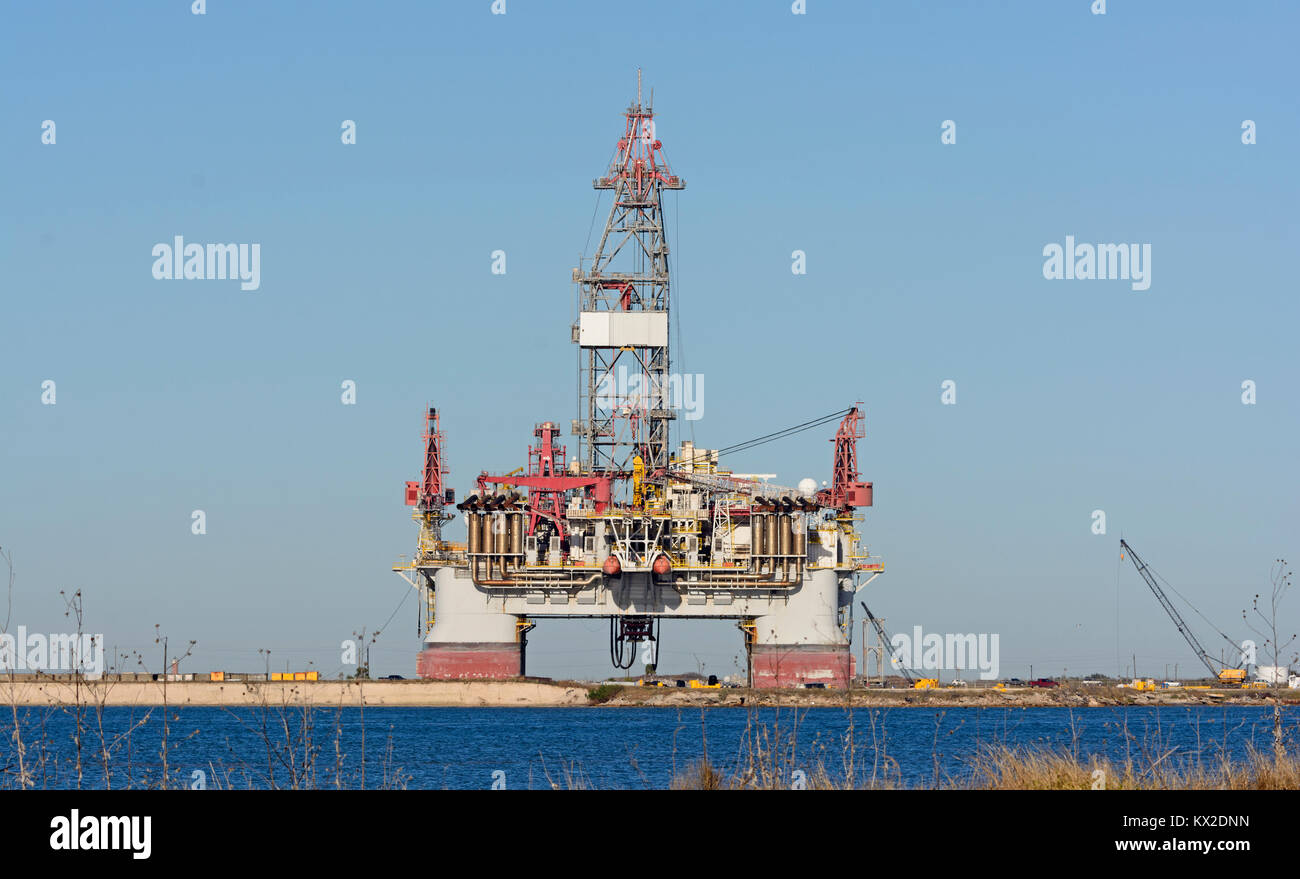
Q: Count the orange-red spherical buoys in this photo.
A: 2